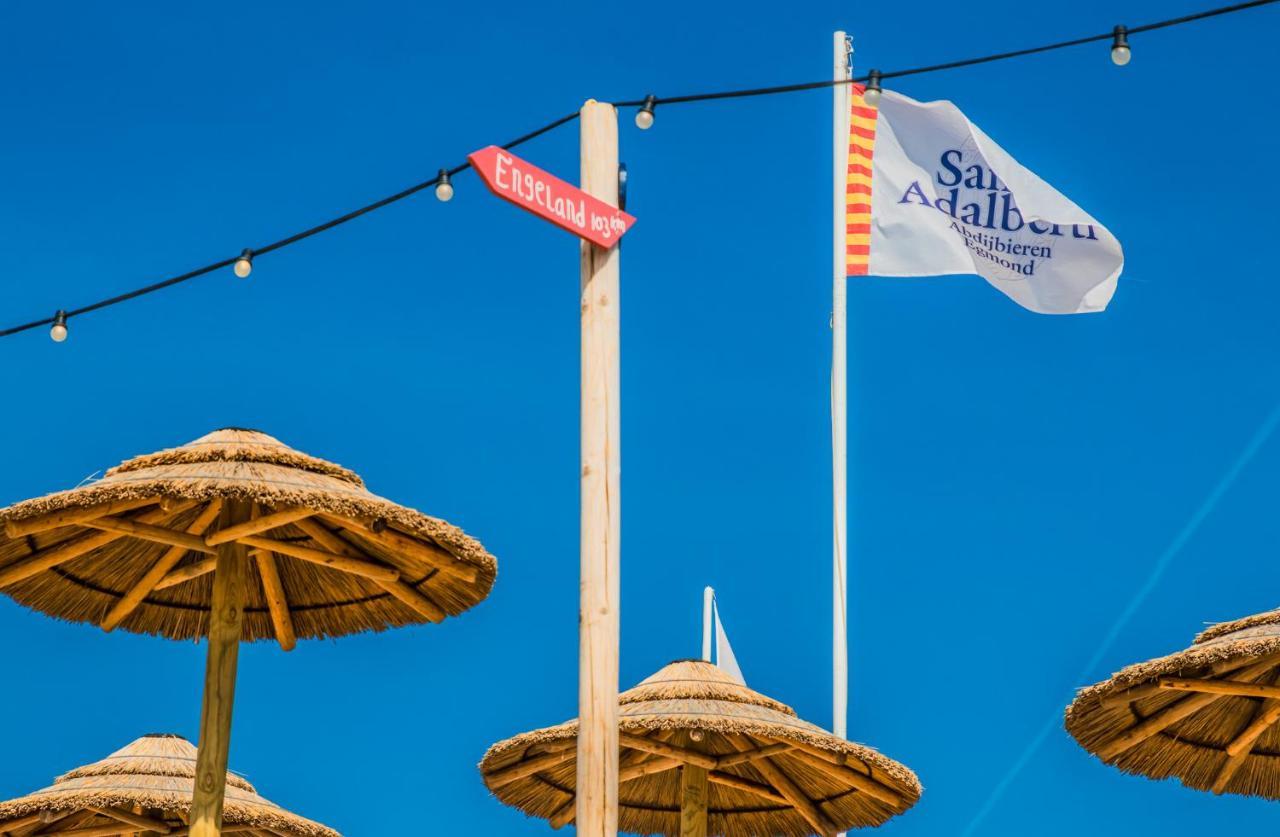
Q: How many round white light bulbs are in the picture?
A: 6